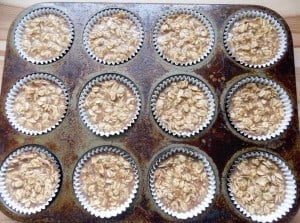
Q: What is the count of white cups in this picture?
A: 12